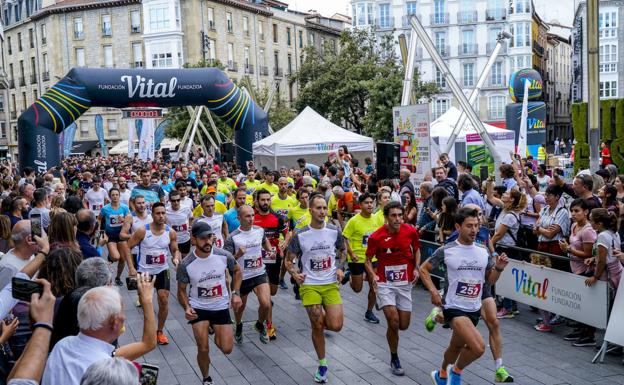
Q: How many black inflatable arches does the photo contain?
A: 1